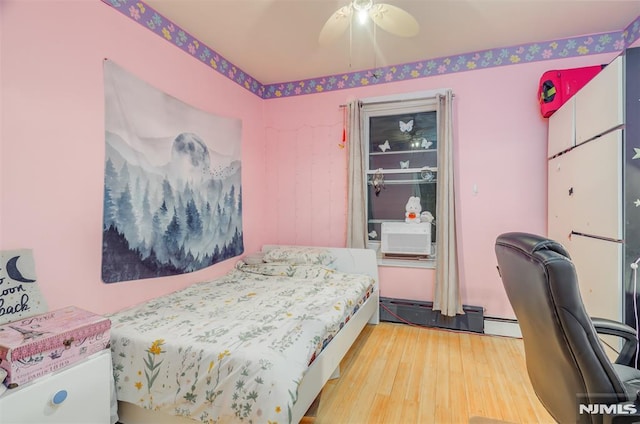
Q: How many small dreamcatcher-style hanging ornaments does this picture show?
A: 2